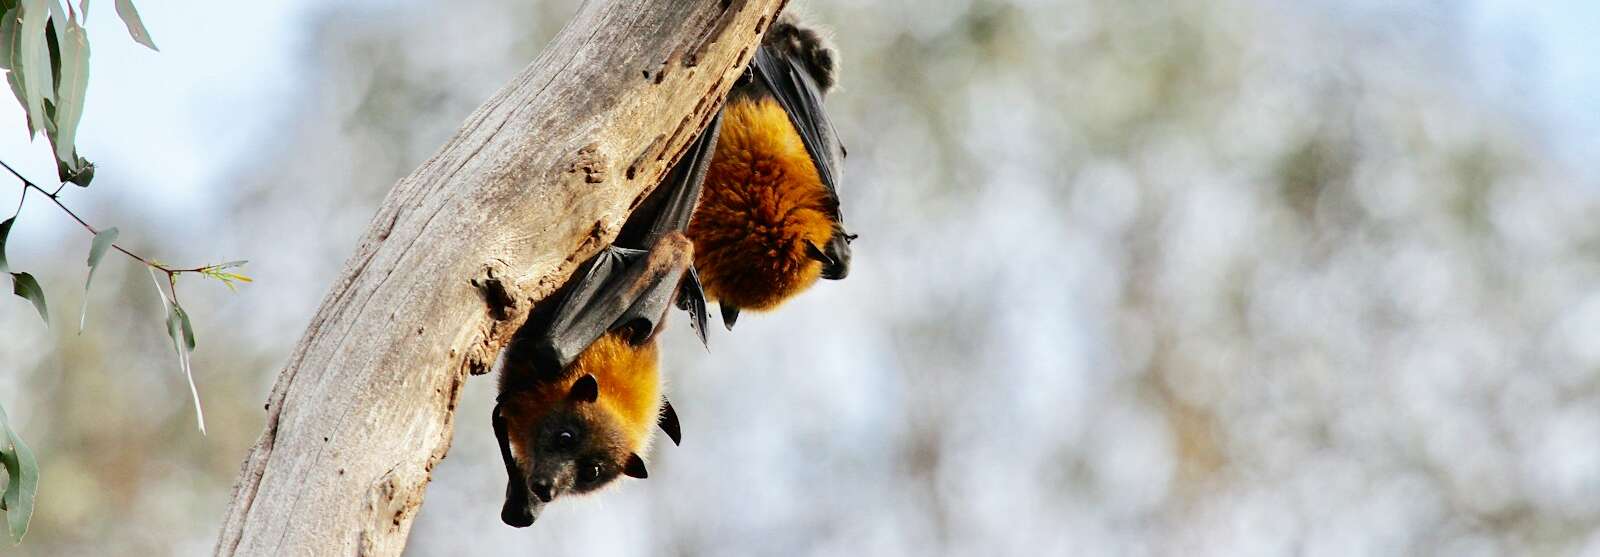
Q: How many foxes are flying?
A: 0